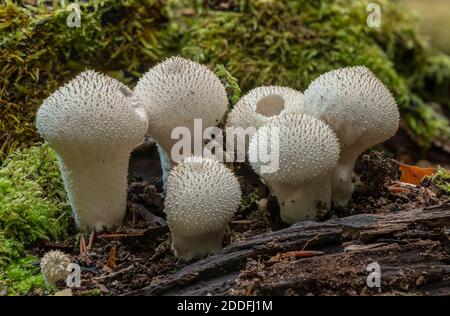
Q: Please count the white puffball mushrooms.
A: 7